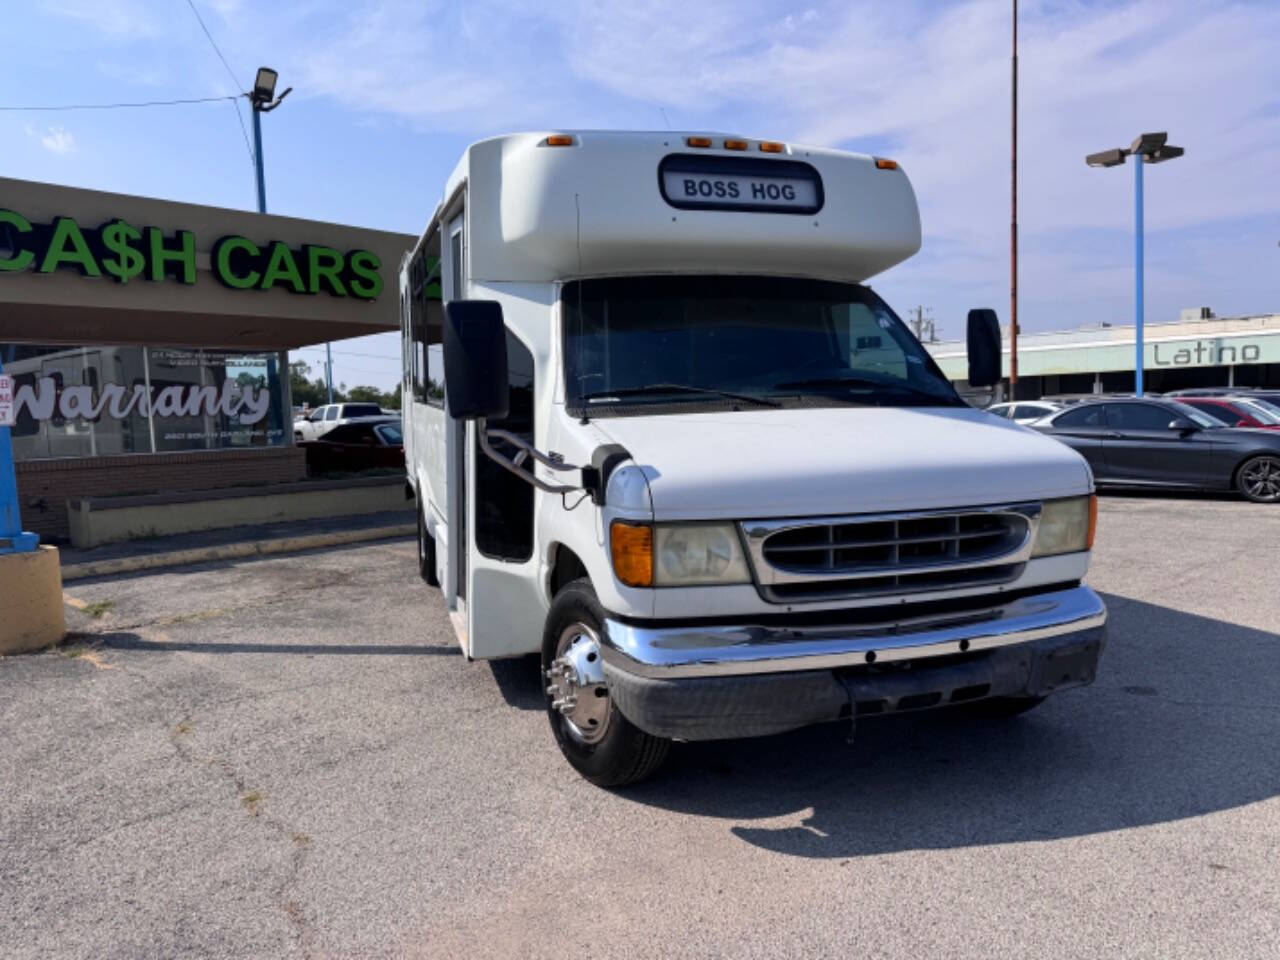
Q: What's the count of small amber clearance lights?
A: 5